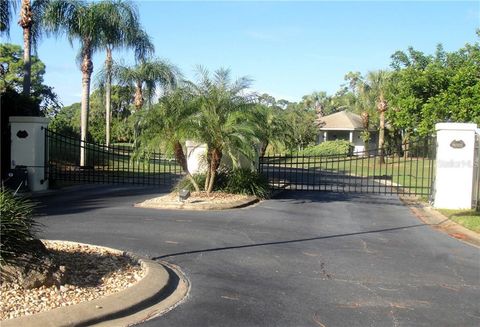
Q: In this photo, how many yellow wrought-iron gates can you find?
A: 0